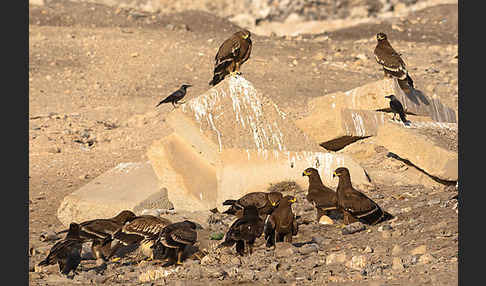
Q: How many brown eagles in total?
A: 11